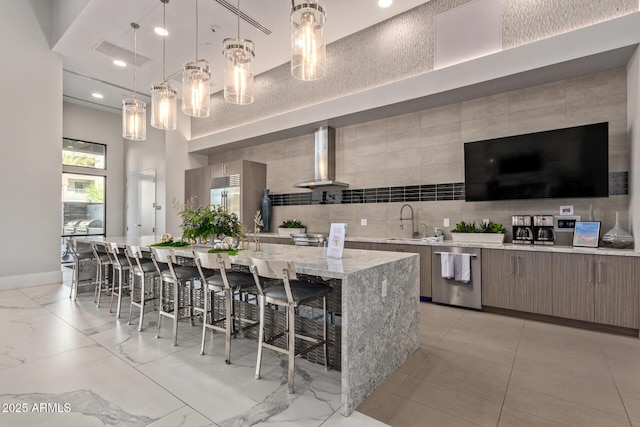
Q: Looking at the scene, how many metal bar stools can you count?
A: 7